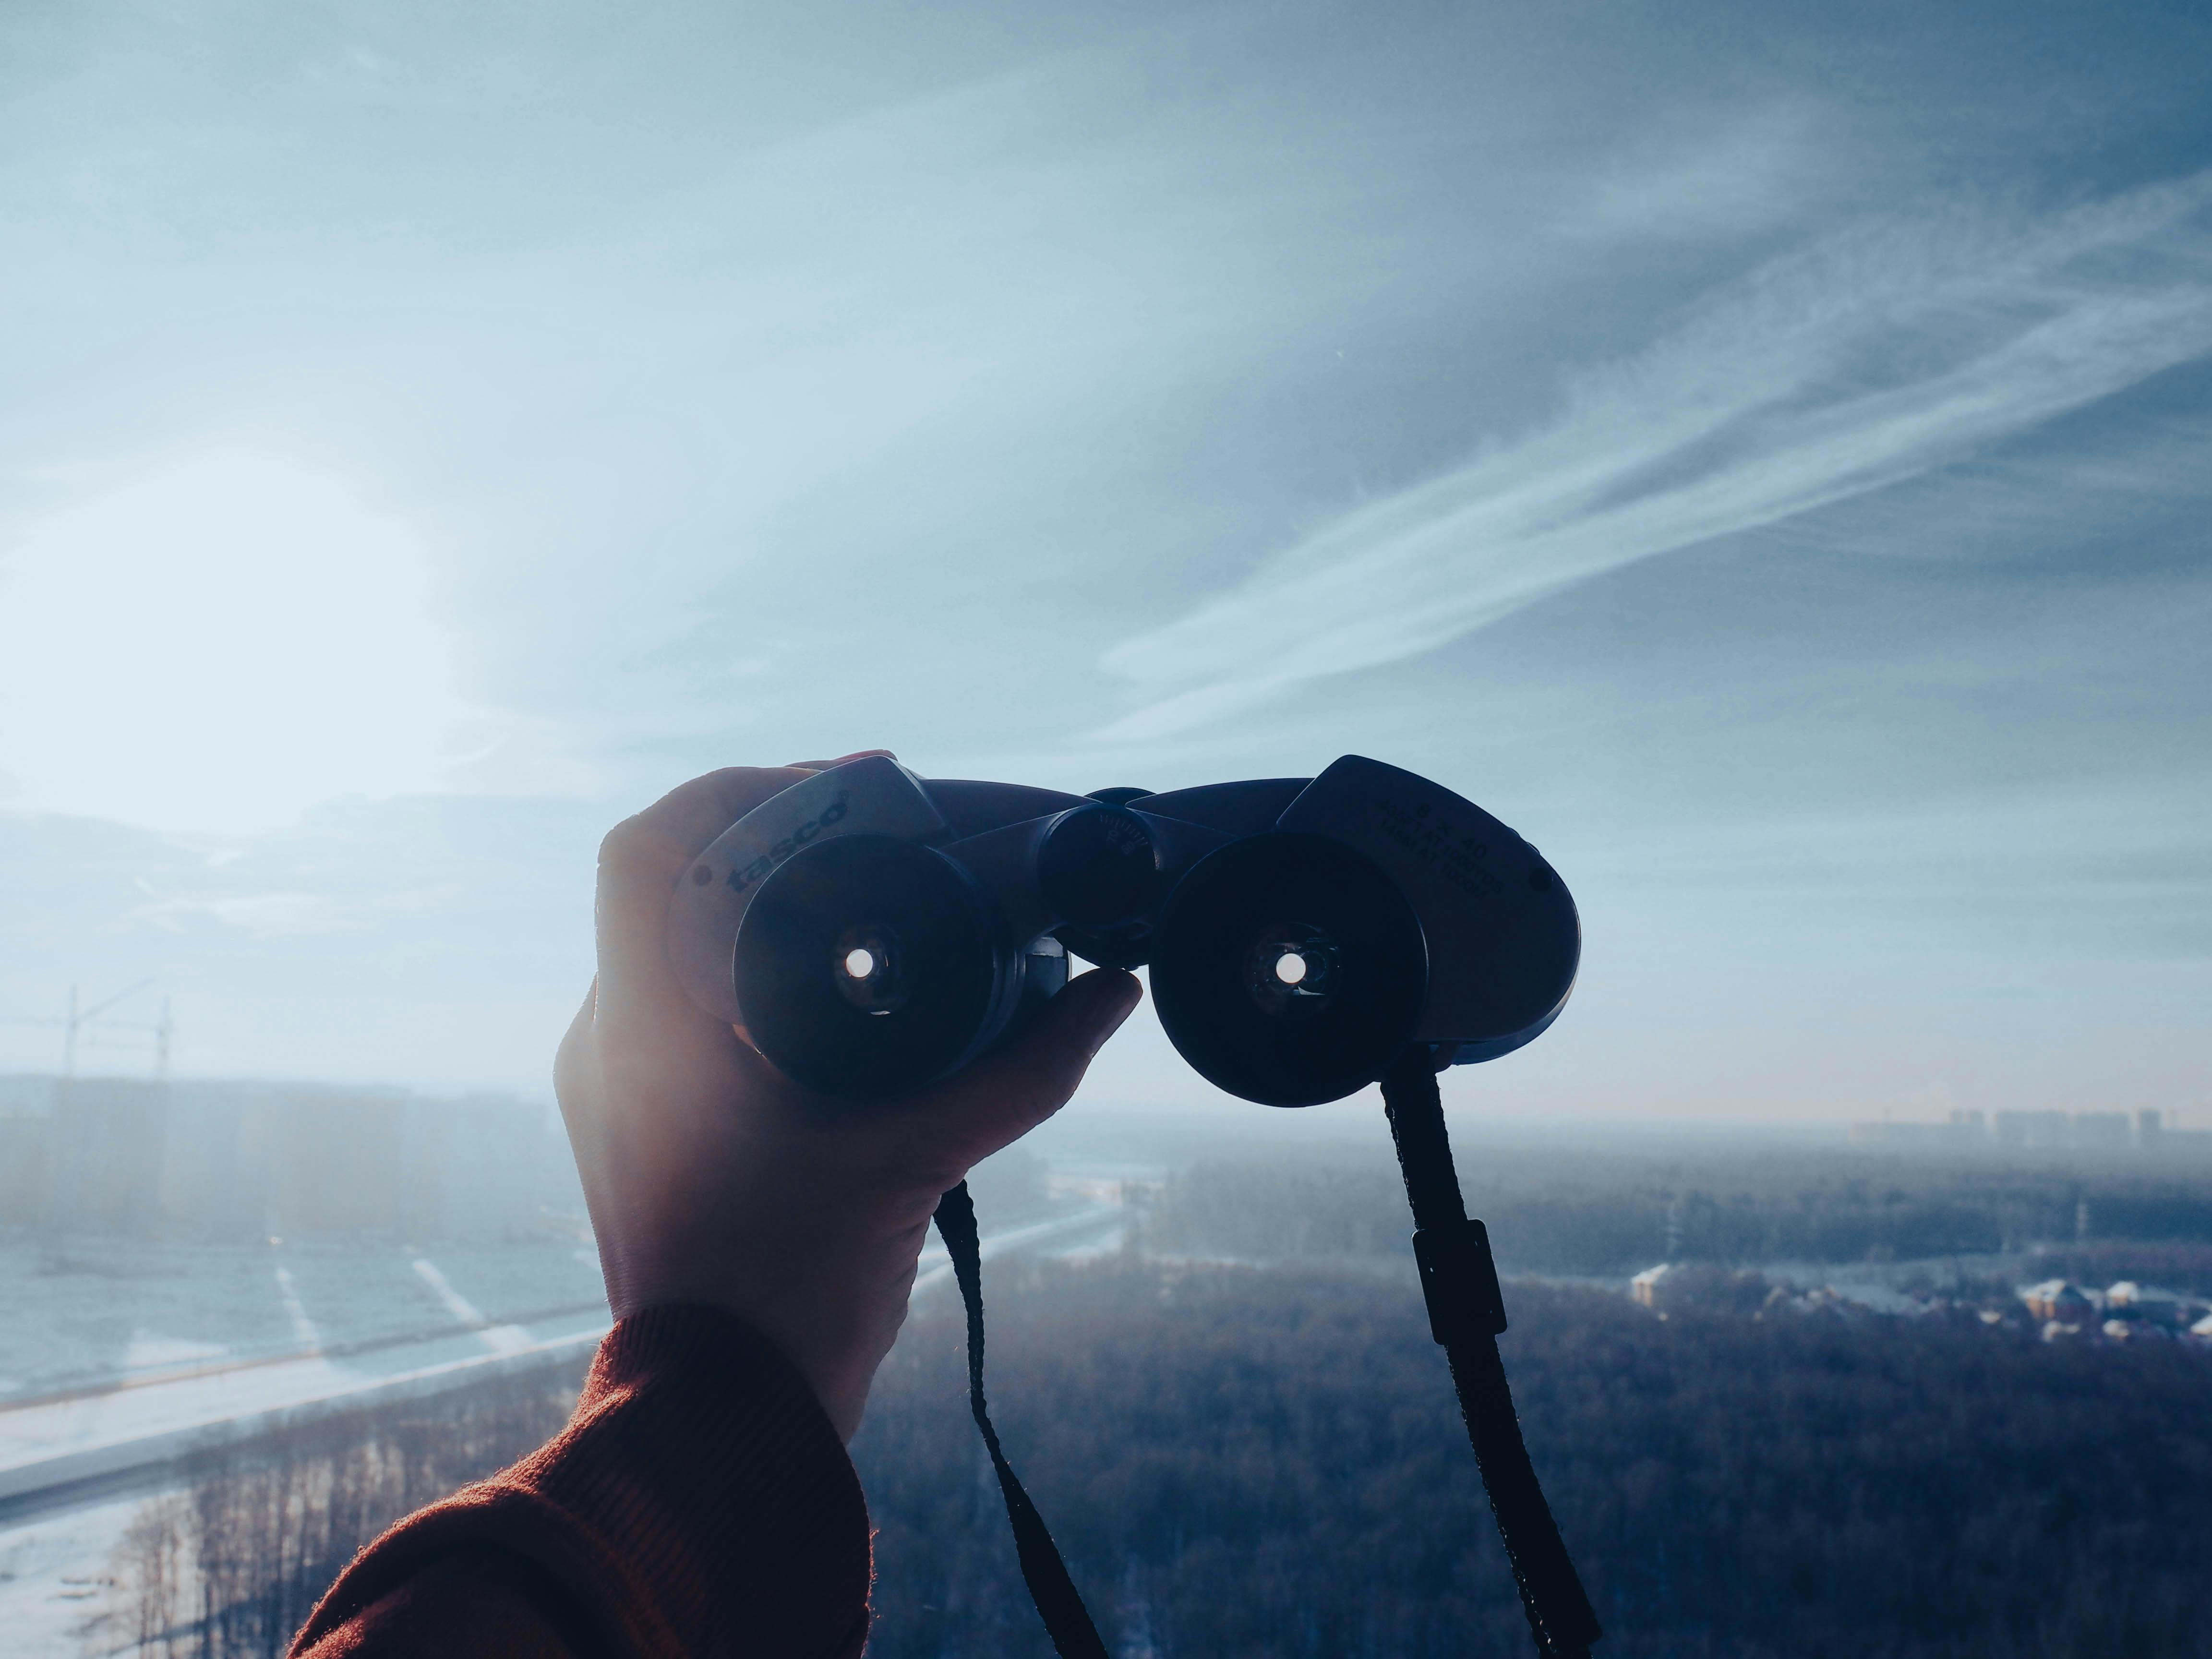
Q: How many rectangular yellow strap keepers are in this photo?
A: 0